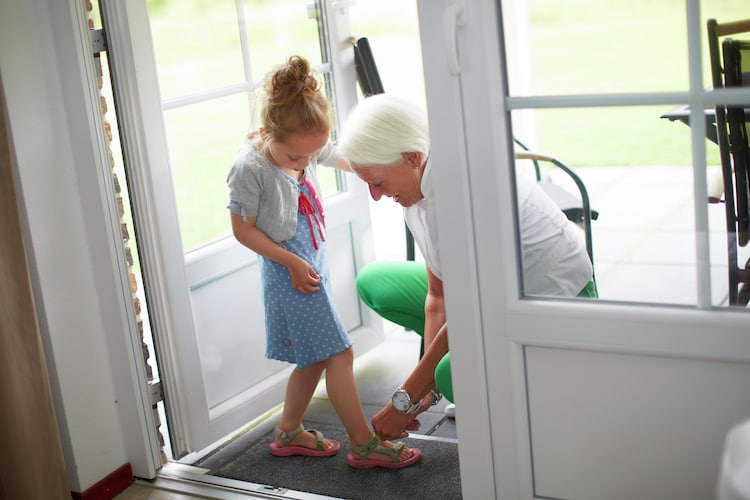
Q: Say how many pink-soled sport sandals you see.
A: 2